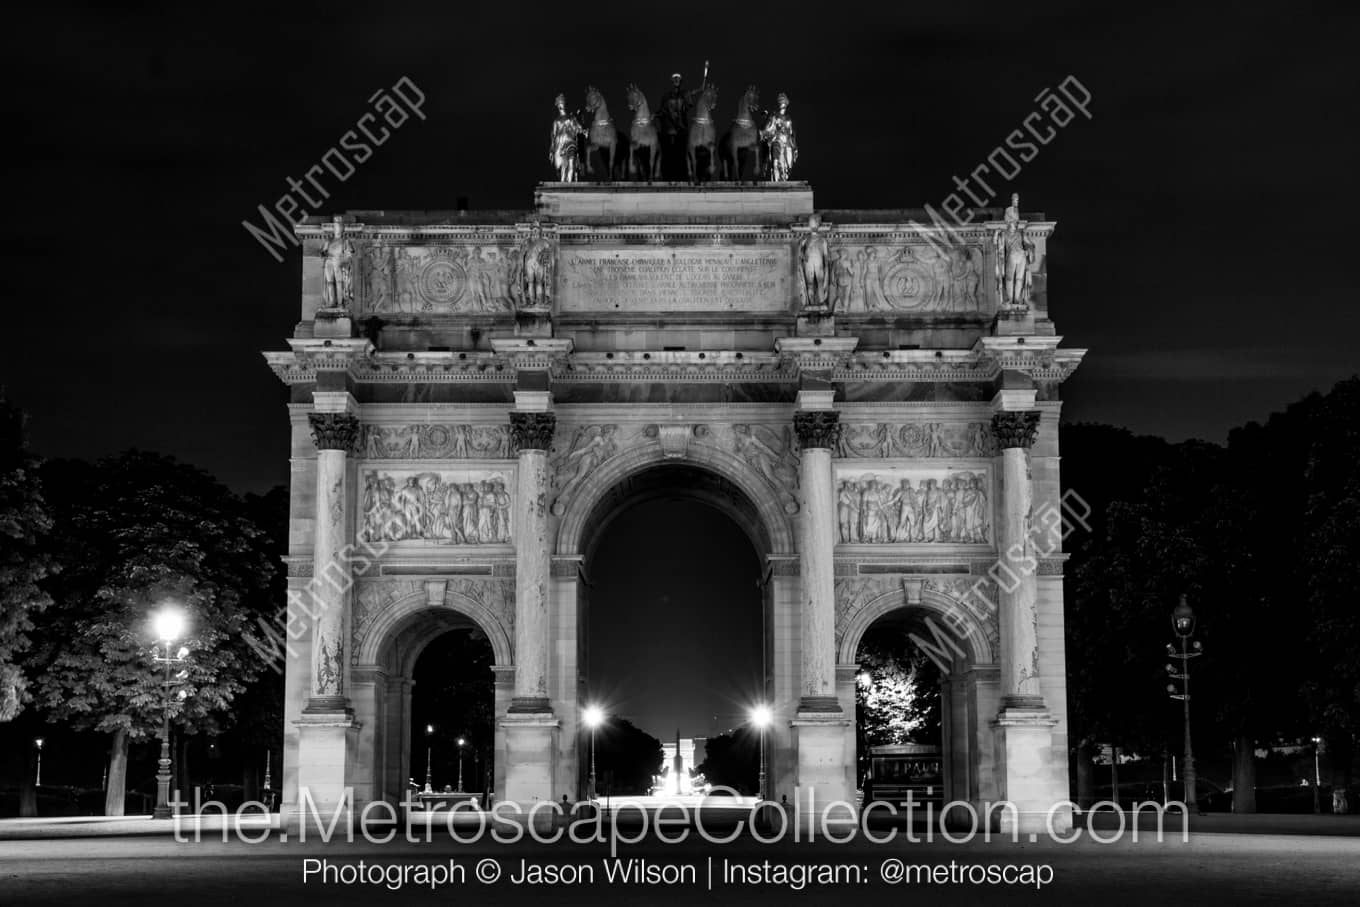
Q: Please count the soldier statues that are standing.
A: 4